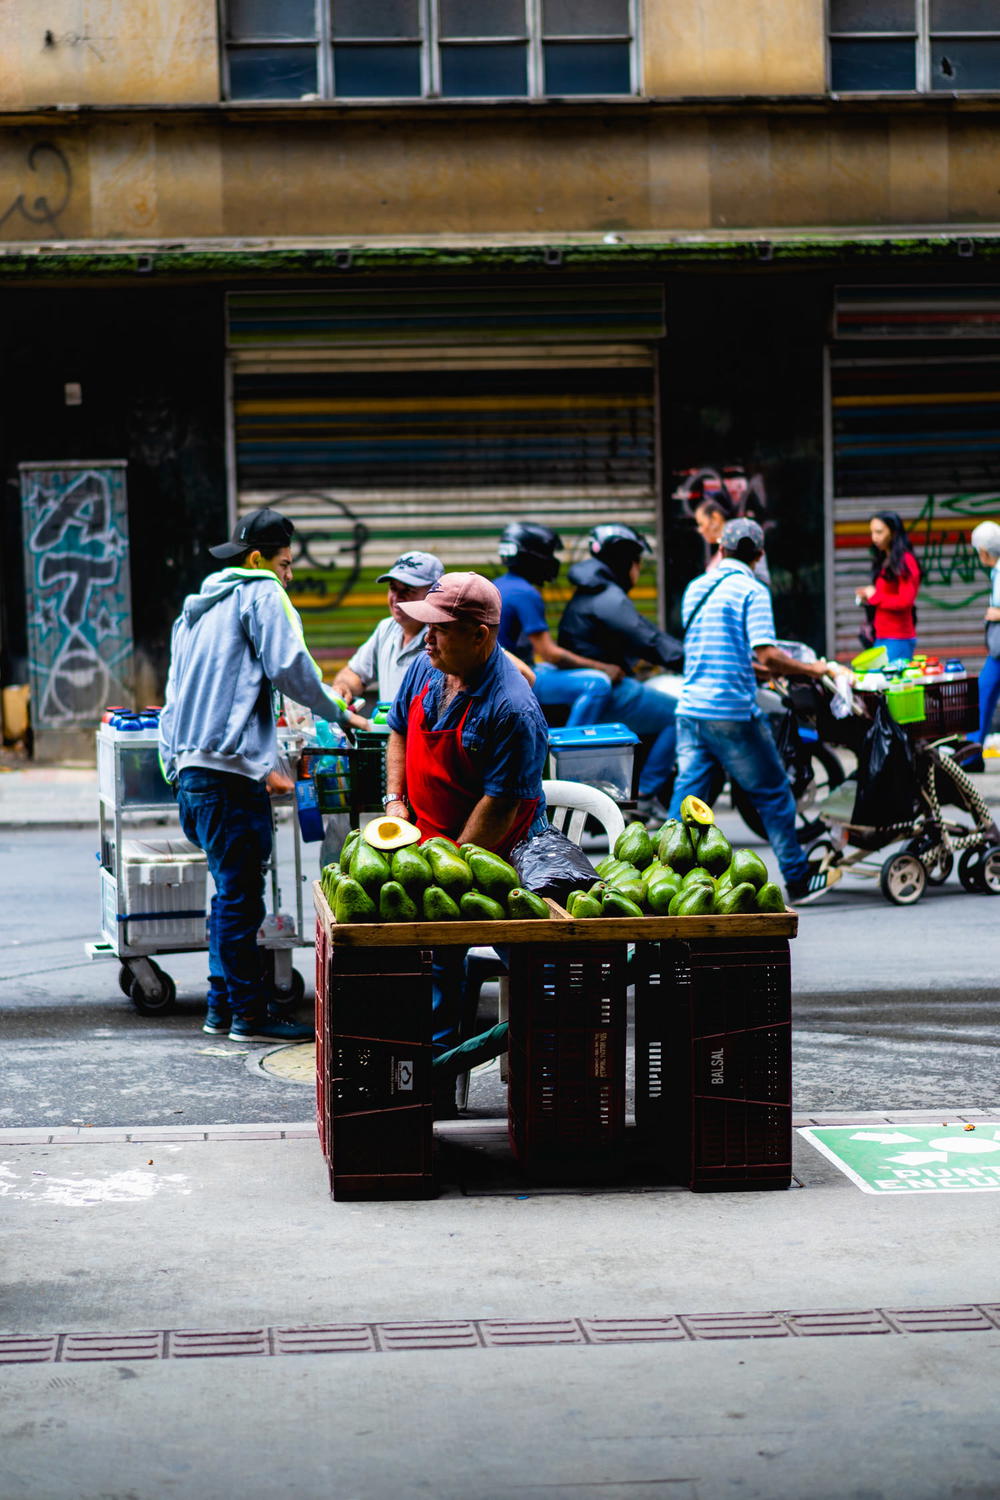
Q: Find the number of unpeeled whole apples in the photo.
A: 0